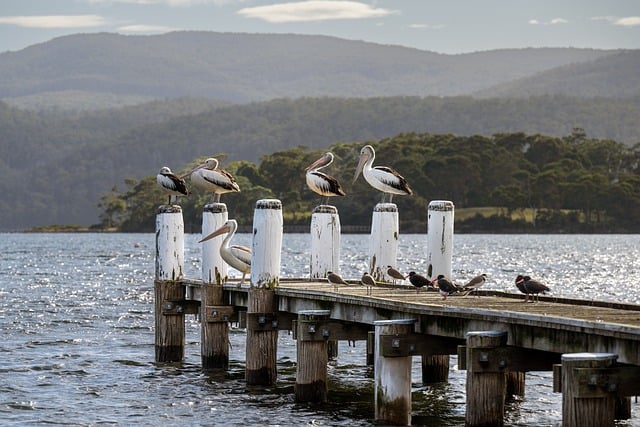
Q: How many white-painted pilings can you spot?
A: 6